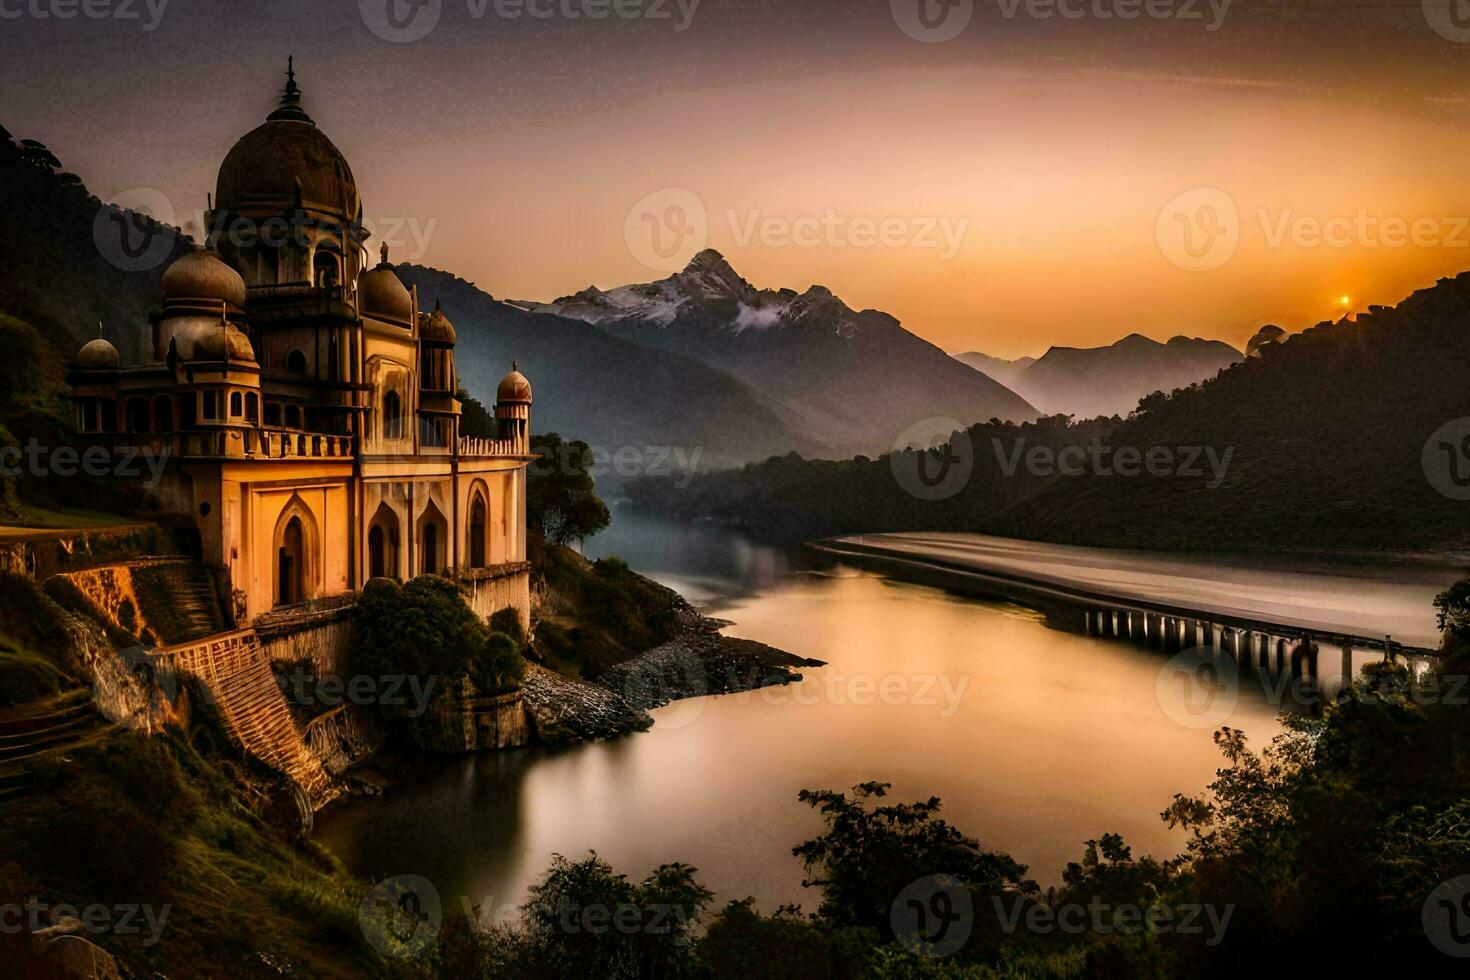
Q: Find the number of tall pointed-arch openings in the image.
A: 4